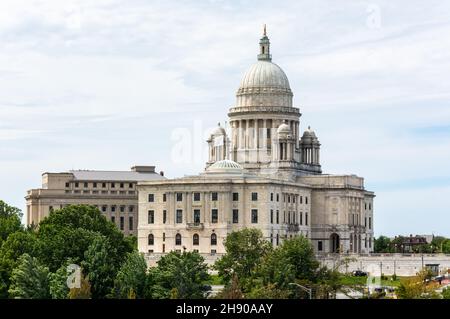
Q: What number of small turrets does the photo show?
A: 3